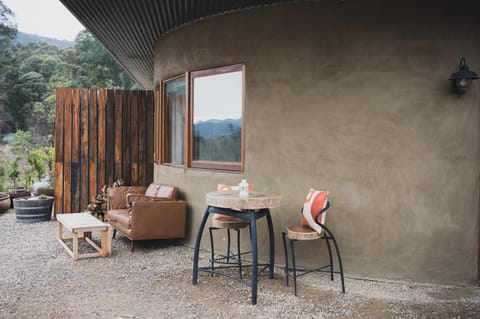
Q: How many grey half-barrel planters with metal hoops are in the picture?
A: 1